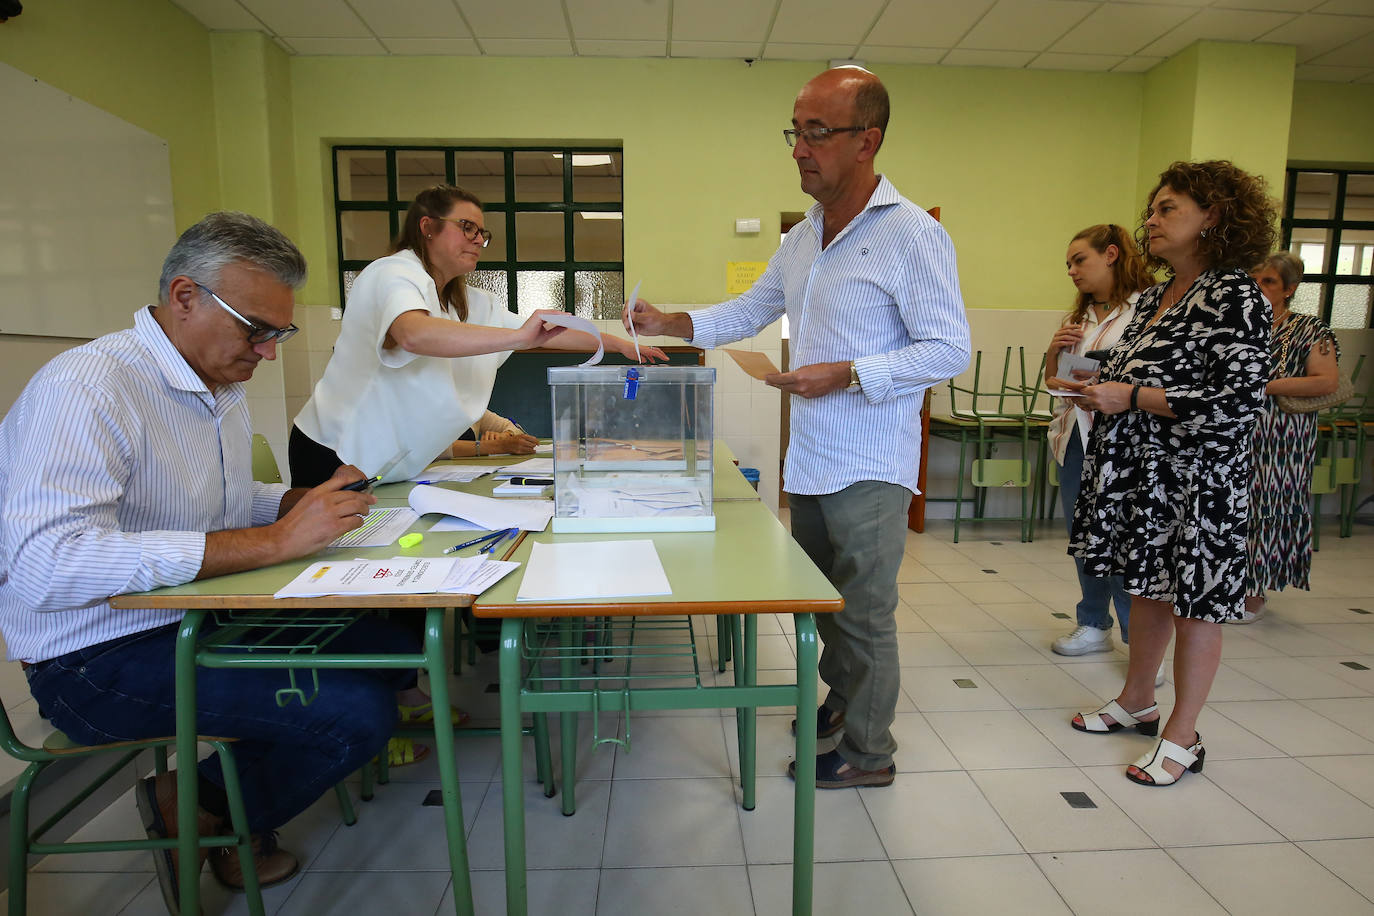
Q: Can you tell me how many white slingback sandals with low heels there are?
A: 2